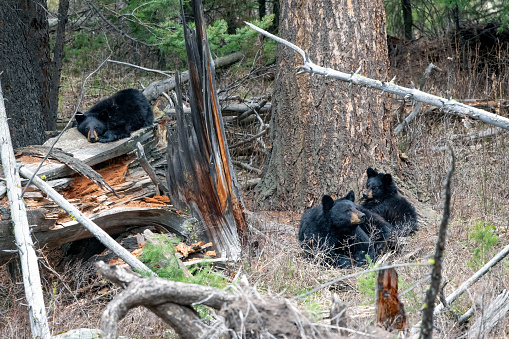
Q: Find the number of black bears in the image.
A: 3